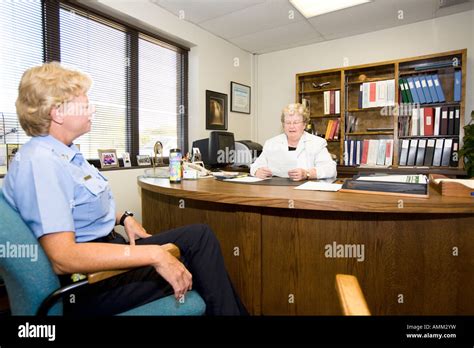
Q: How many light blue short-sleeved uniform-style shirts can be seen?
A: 1